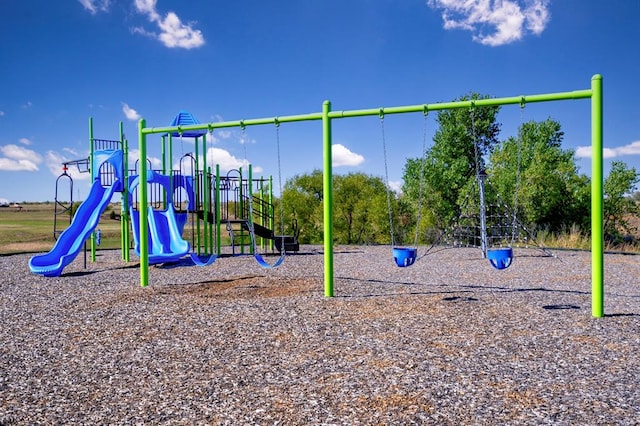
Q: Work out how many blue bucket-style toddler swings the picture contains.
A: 2